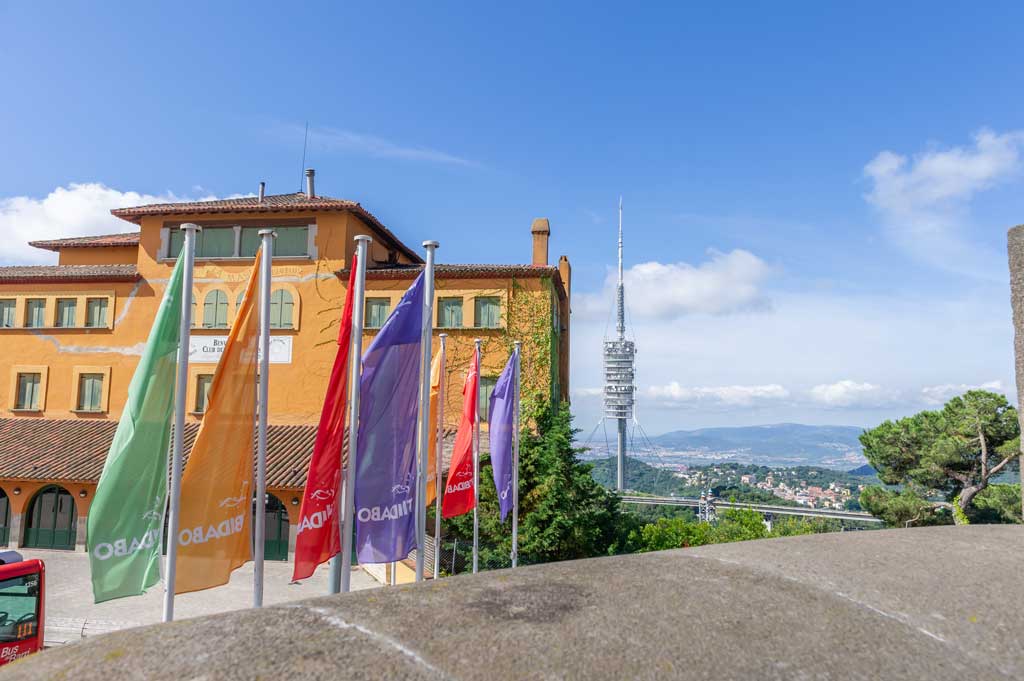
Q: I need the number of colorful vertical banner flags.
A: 7